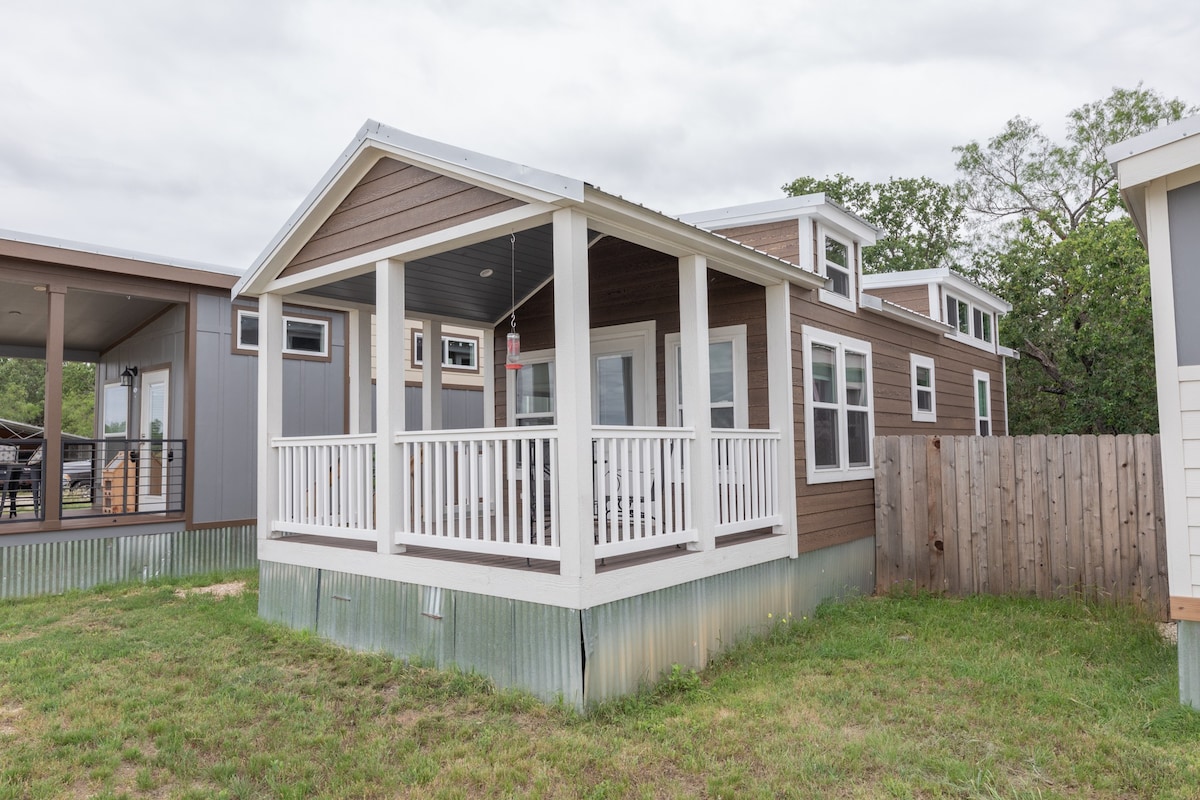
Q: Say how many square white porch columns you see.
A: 8